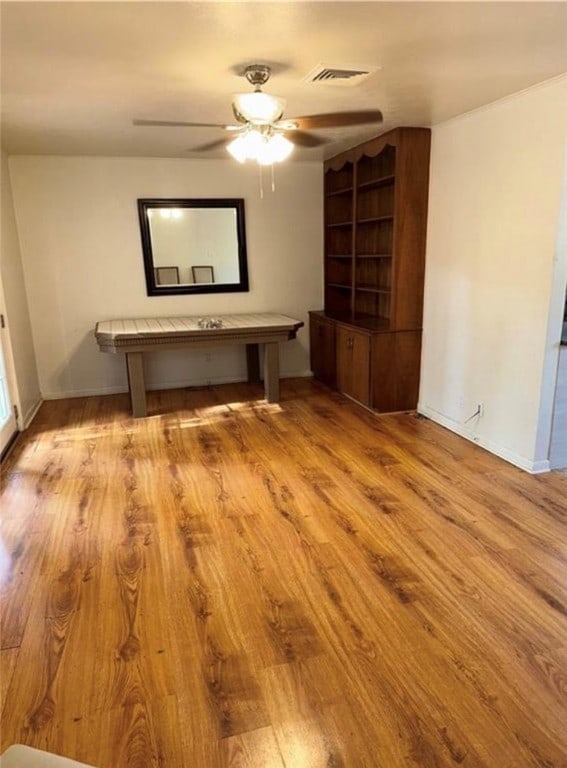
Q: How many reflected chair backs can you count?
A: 2